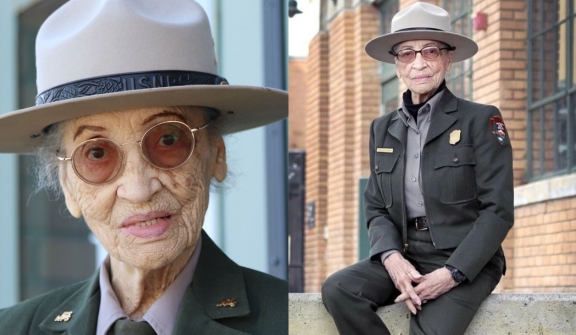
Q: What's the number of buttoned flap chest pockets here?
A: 2